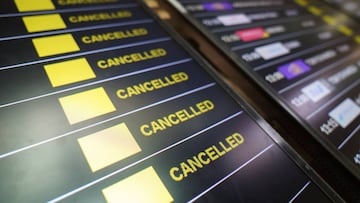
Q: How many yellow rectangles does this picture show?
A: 7